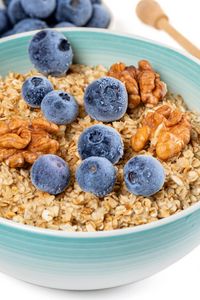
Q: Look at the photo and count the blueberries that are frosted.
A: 8